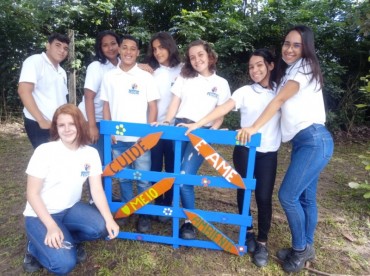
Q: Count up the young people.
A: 8